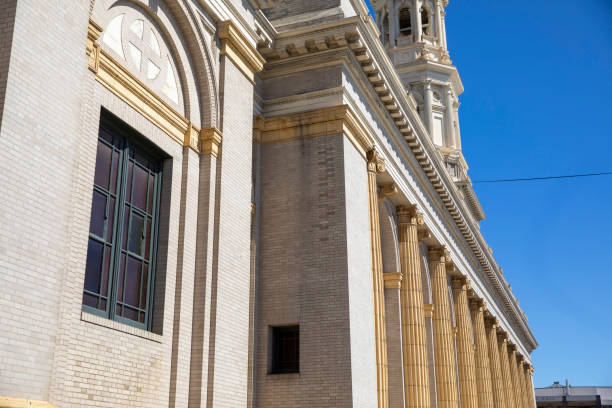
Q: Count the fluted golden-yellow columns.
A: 10